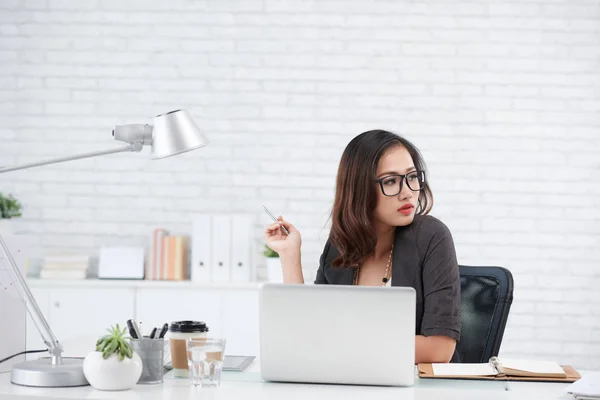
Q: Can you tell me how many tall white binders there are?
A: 3